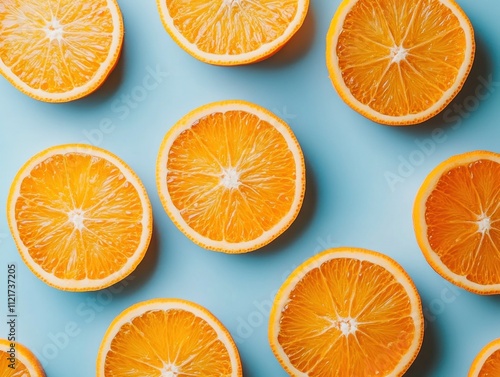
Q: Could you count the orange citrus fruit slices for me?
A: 10